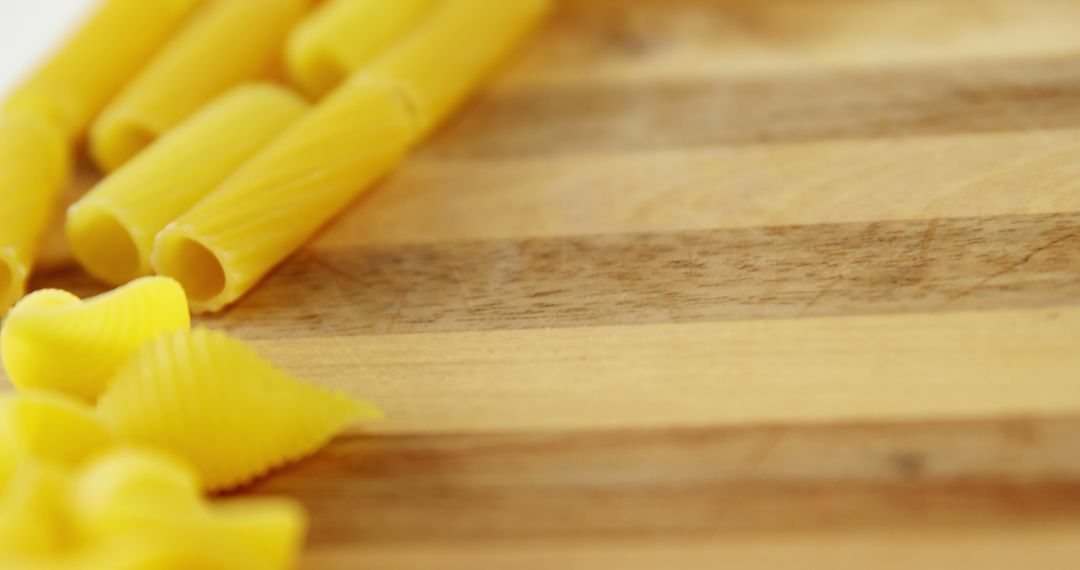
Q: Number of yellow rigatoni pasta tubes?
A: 7